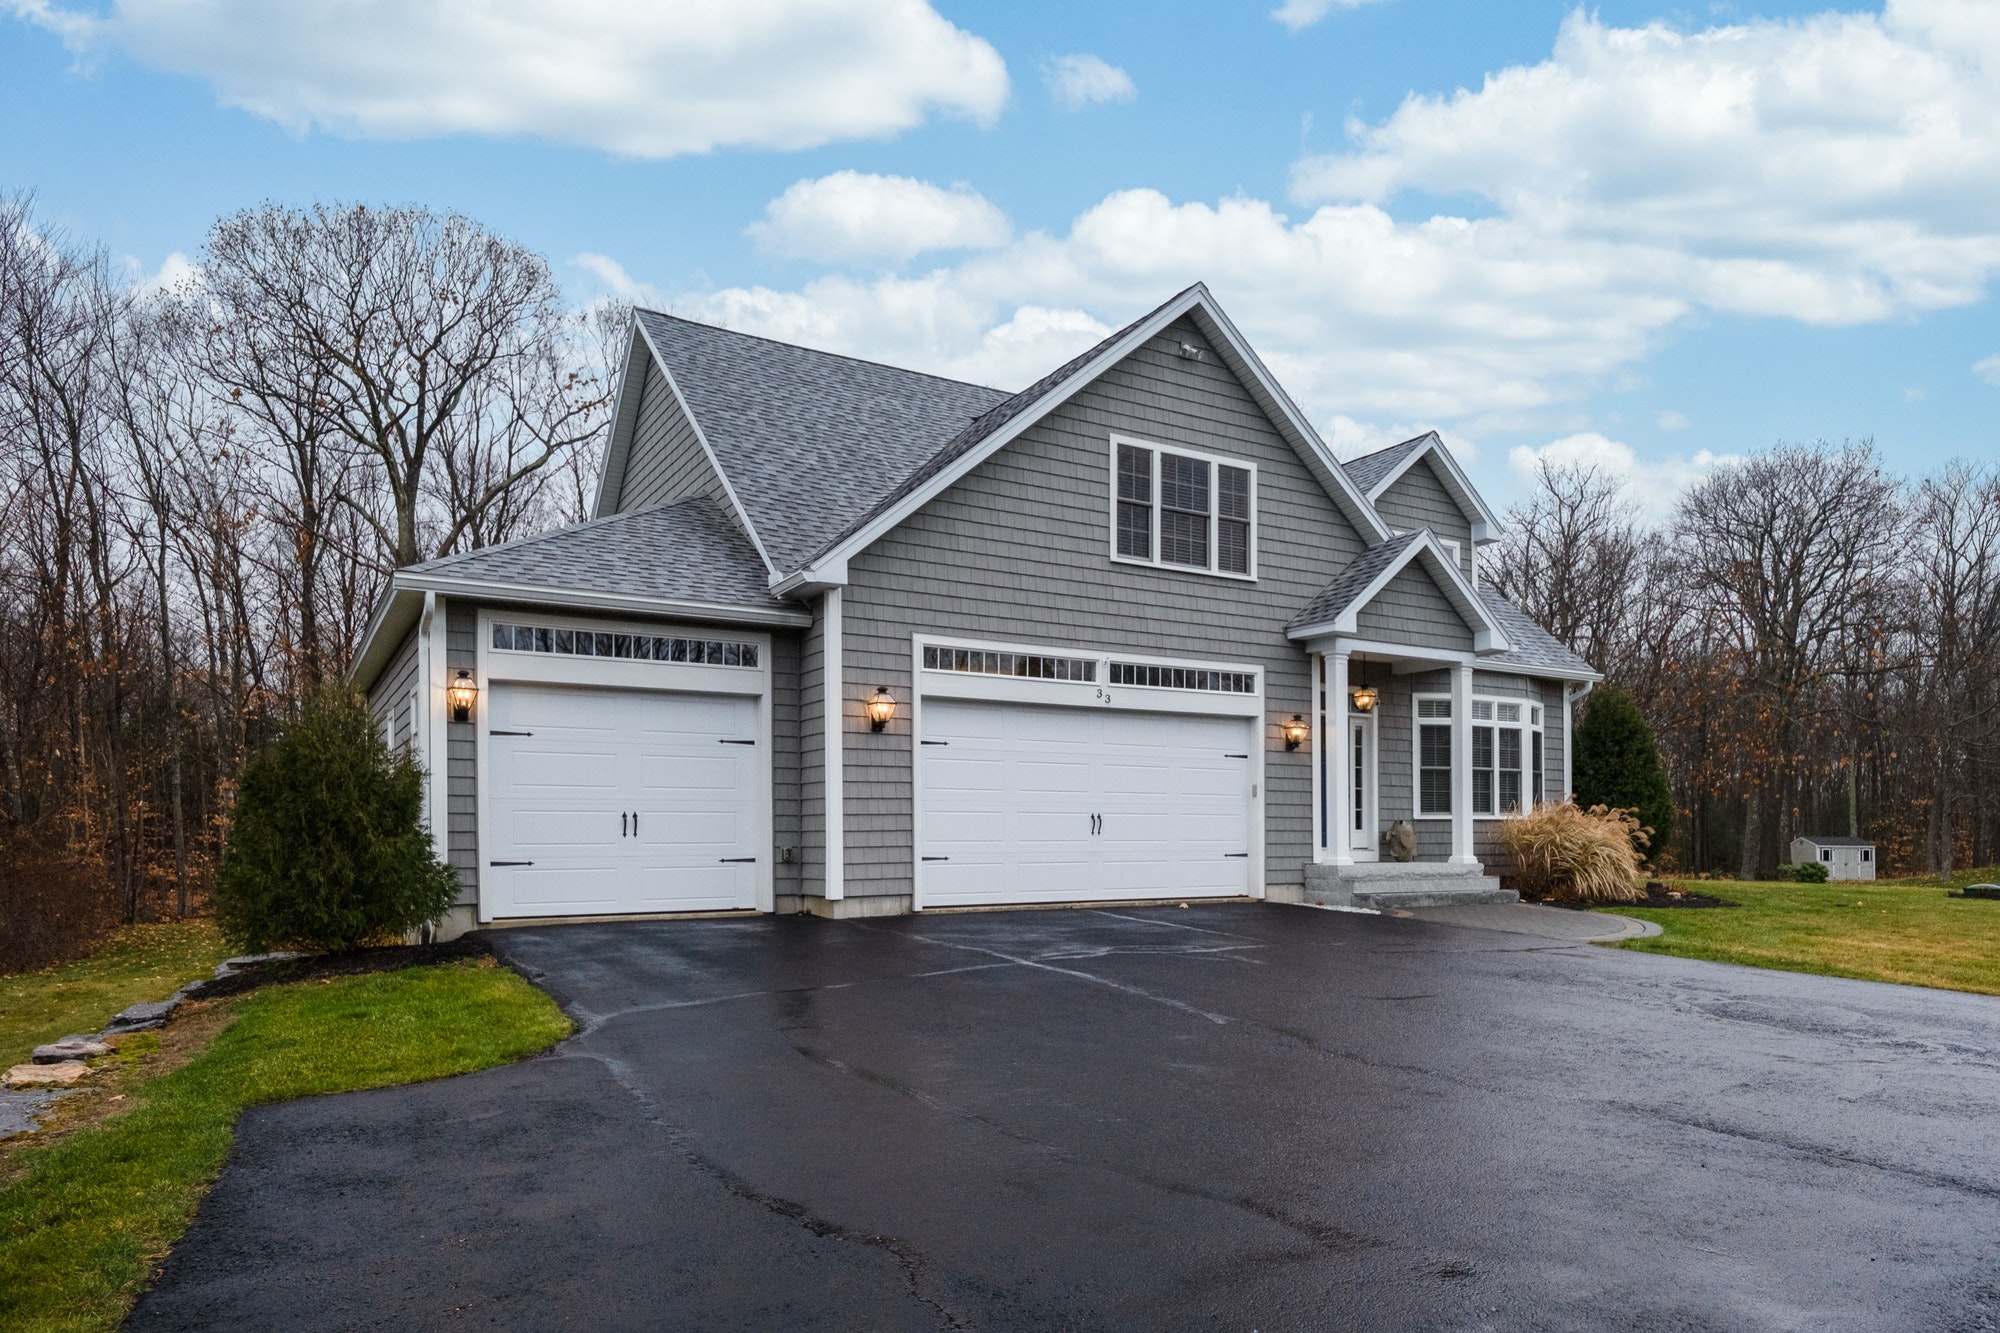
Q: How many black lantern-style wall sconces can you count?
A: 3